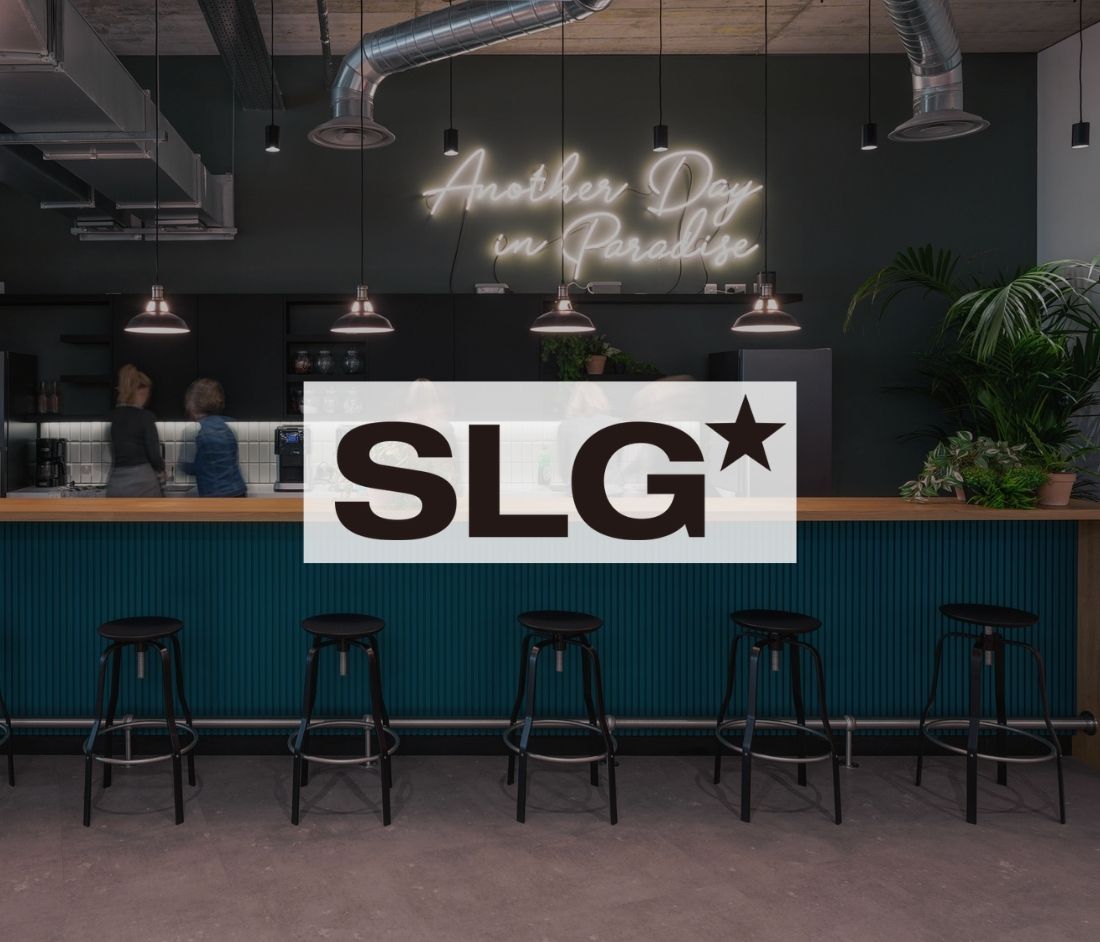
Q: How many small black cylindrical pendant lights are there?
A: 5